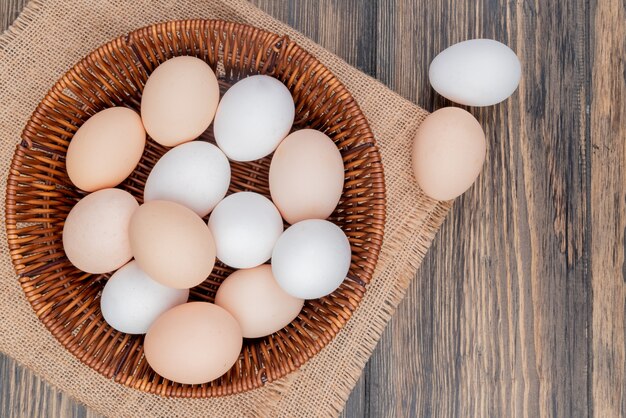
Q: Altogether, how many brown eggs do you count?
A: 8